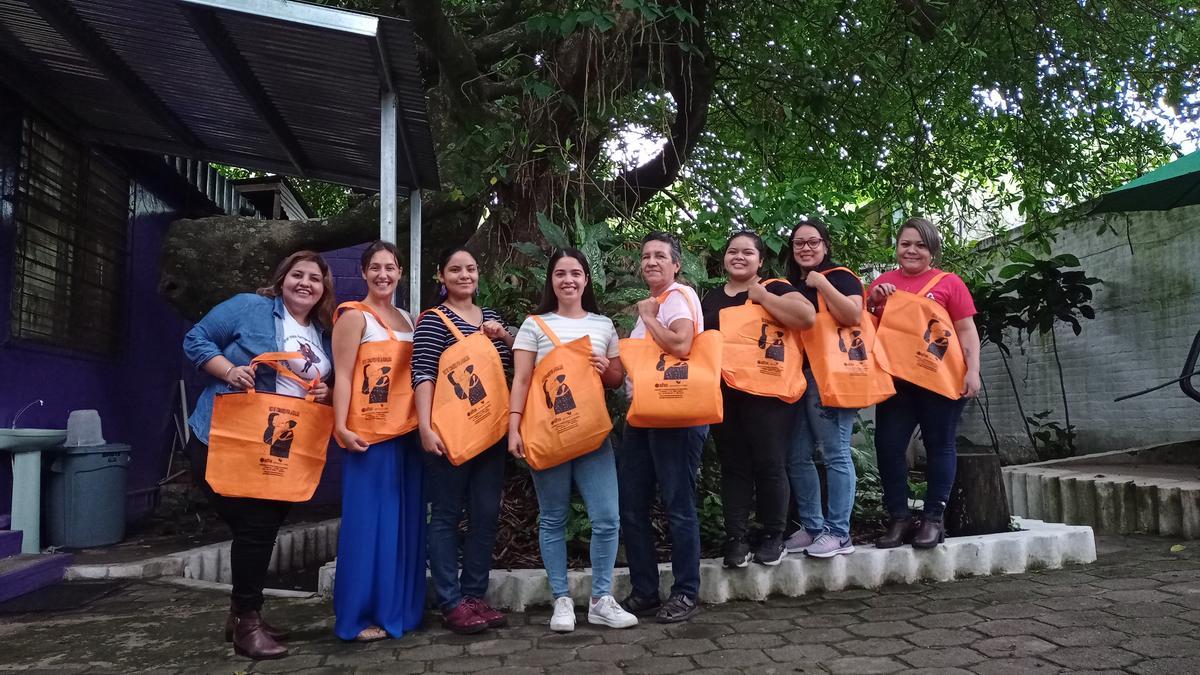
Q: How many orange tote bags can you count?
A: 8